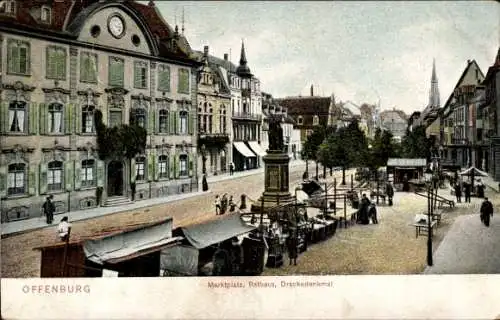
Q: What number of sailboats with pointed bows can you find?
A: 0